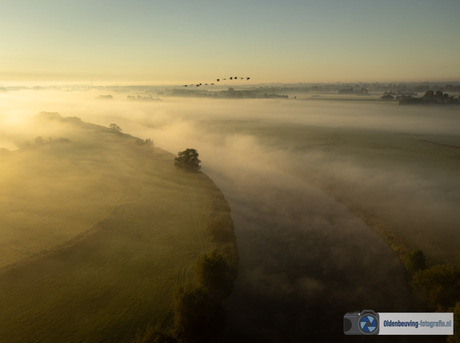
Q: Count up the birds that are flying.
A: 12